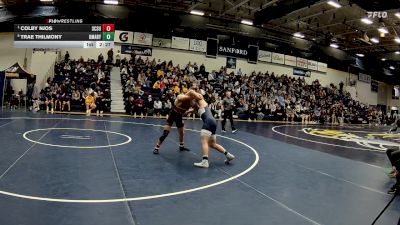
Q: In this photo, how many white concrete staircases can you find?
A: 1